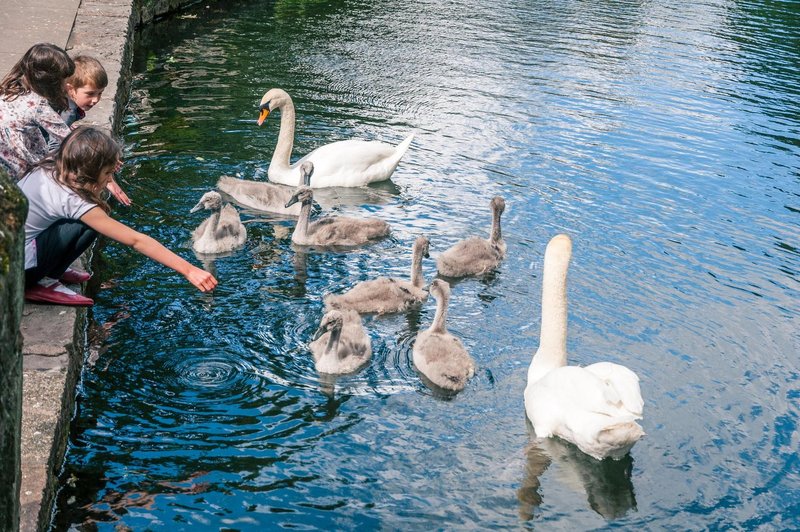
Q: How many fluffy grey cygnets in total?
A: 7